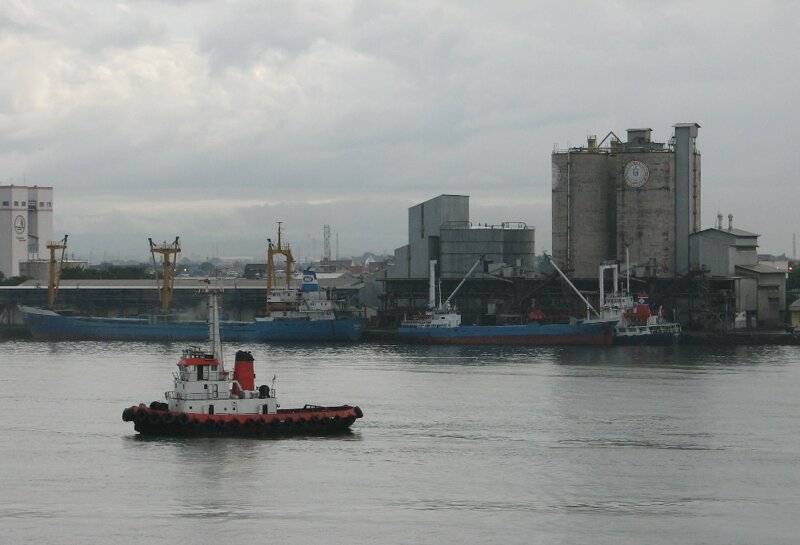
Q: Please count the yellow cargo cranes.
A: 3